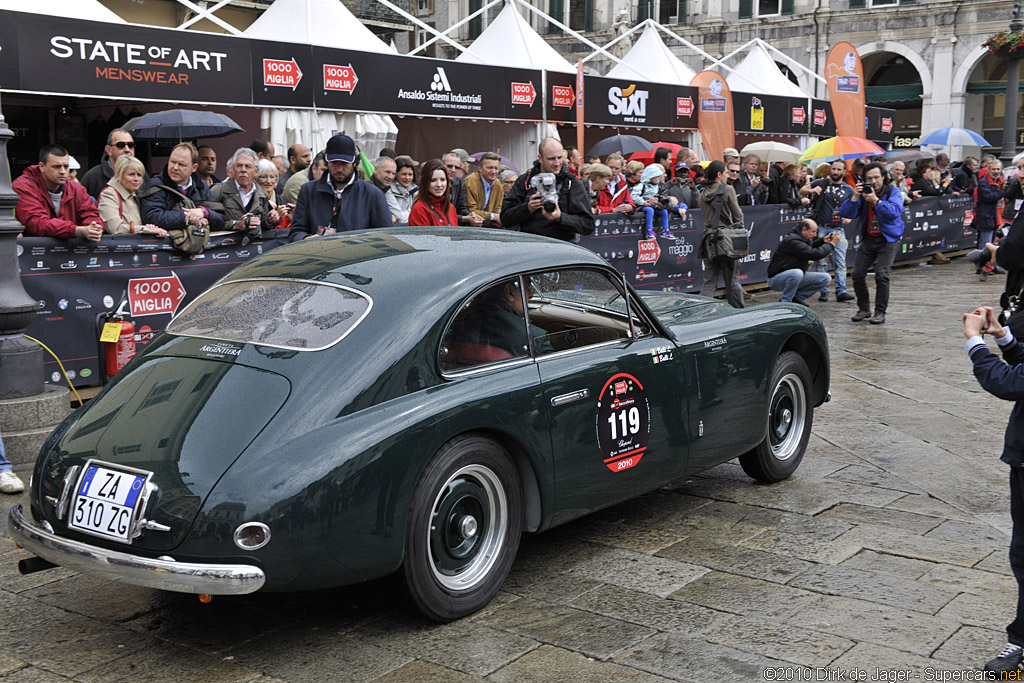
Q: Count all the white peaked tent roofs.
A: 5